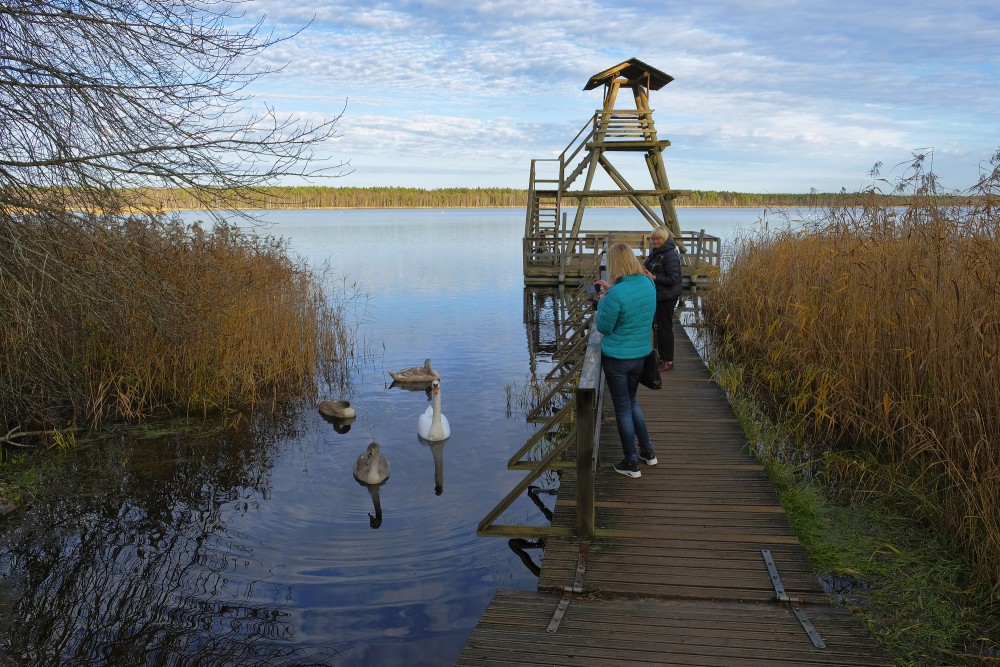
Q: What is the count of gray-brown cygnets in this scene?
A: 3